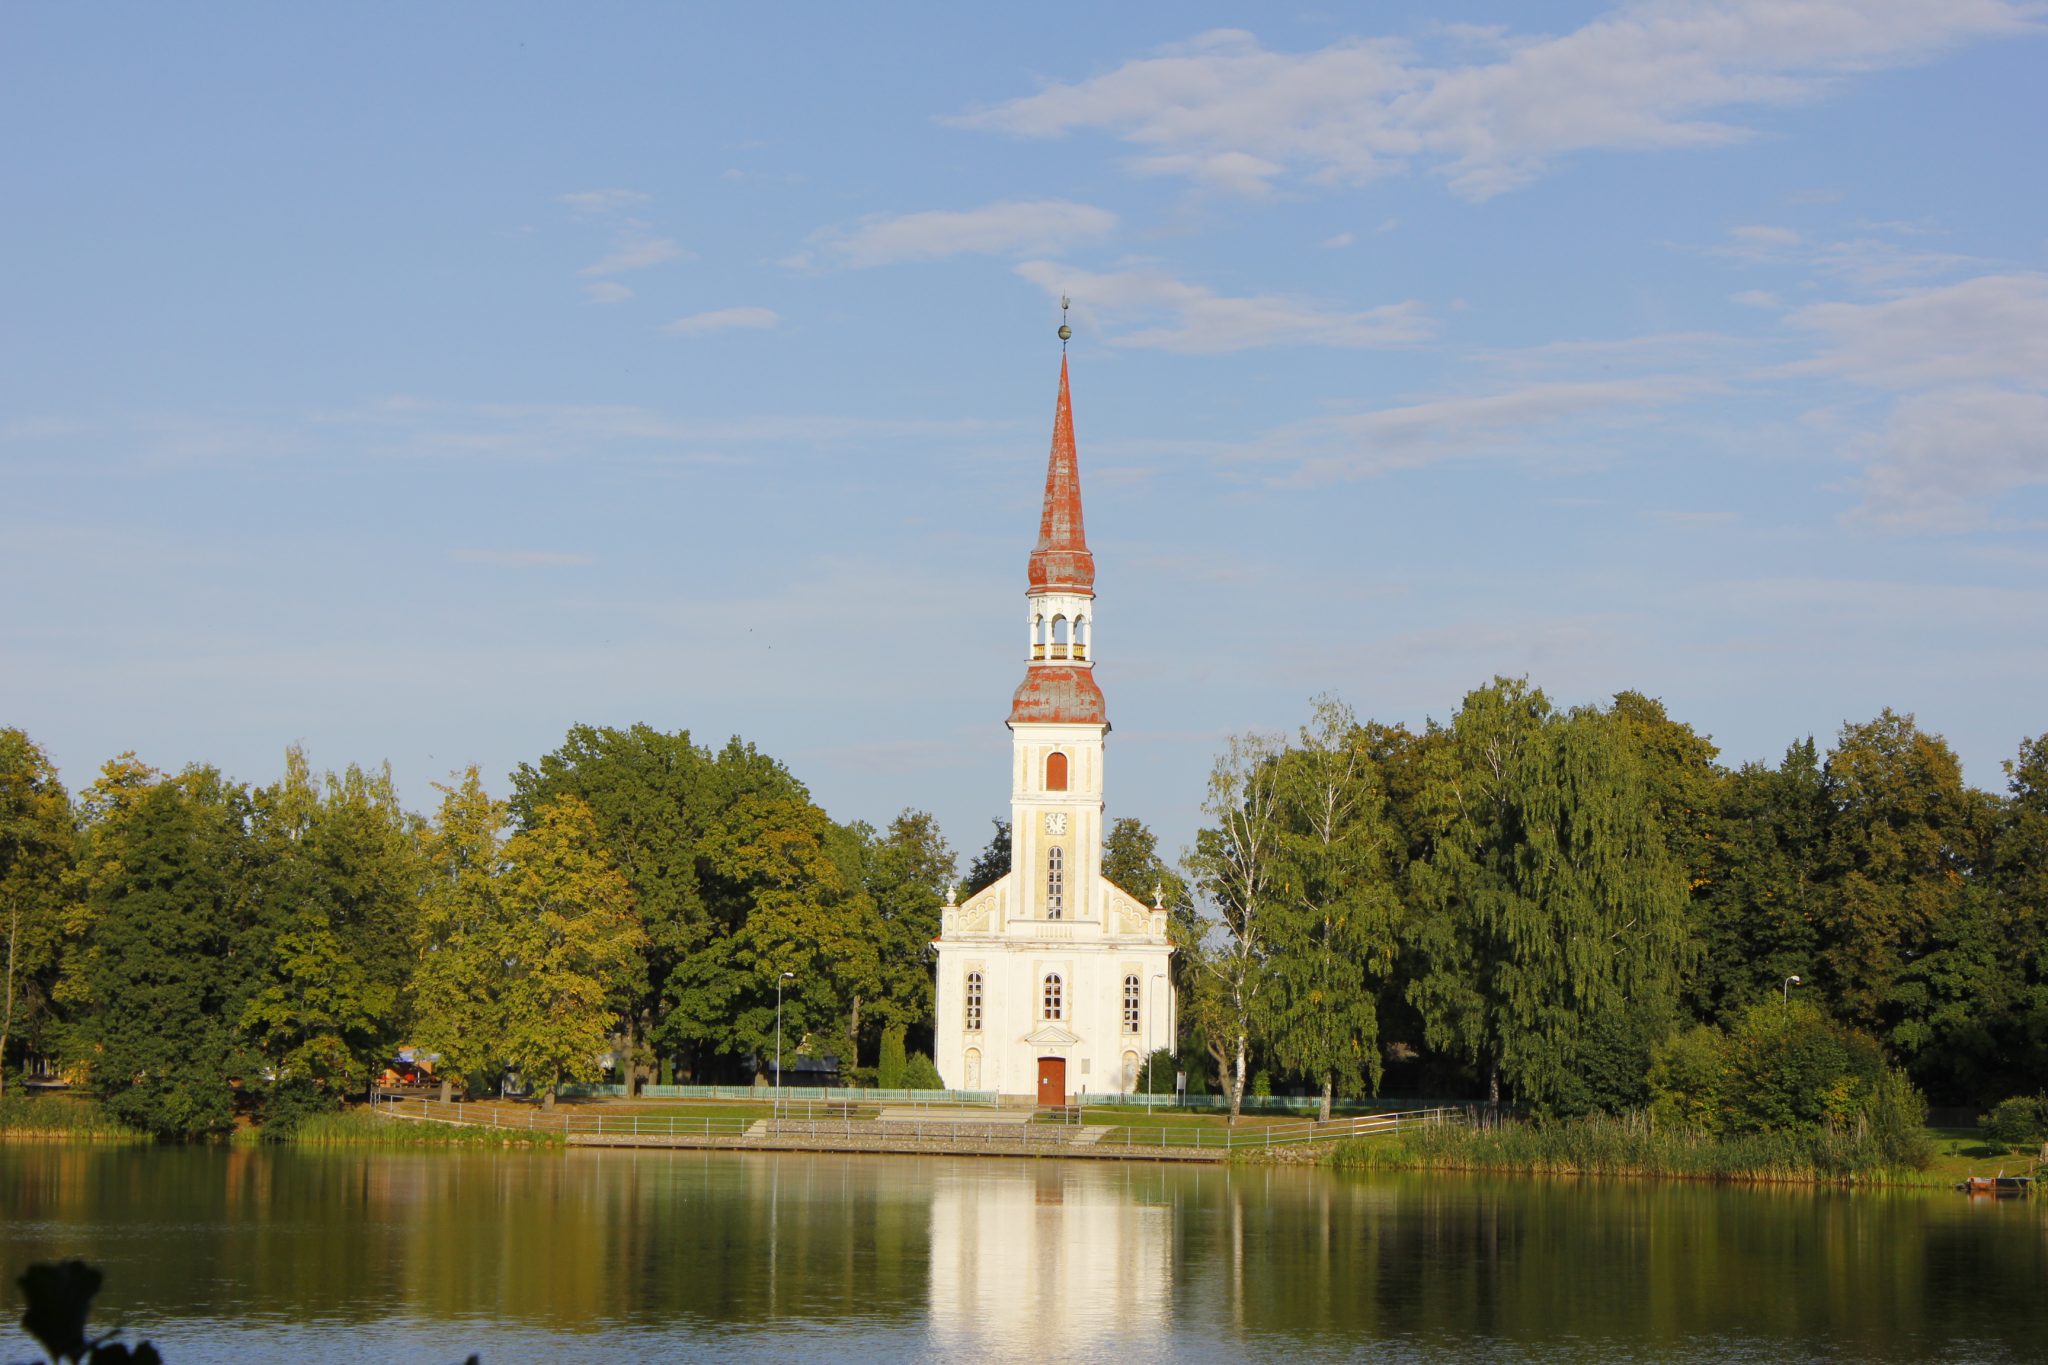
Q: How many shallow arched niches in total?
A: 2